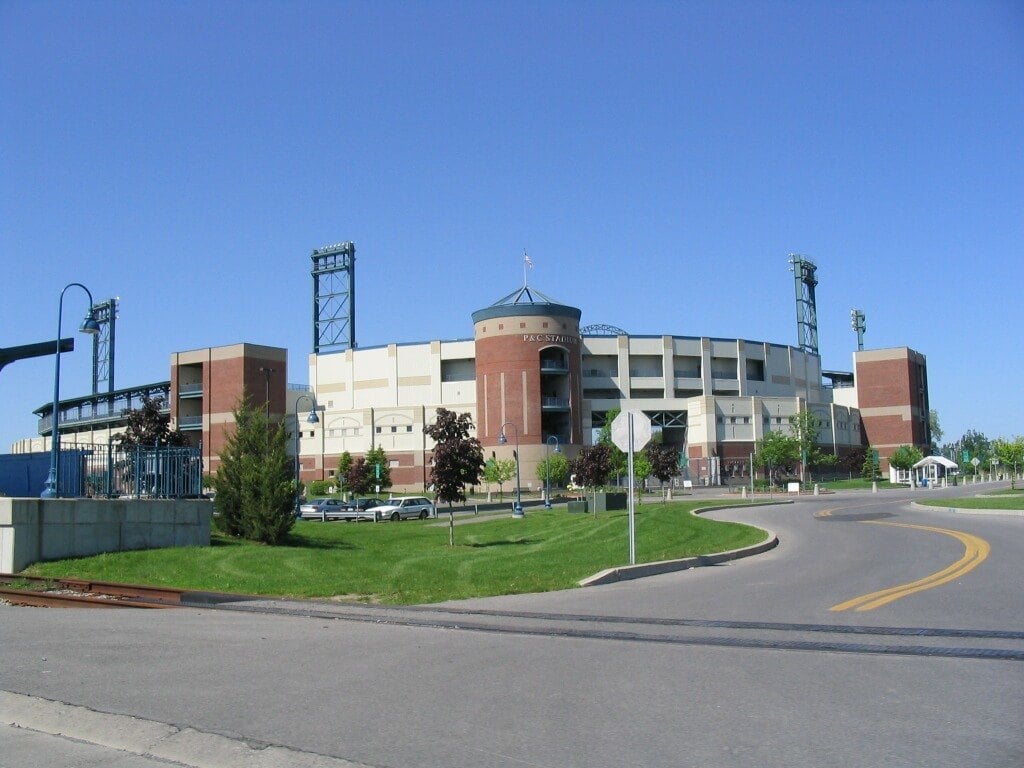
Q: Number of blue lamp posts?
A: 4